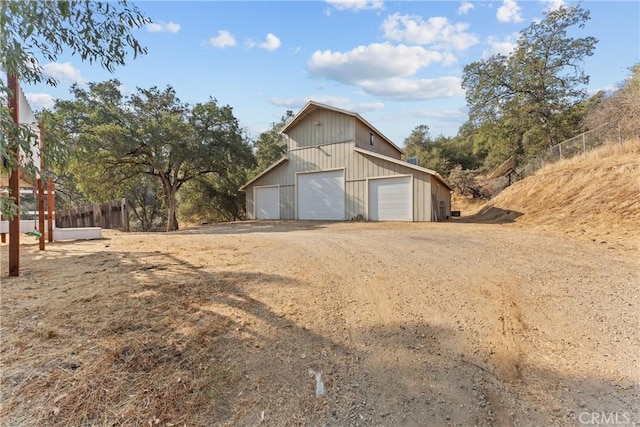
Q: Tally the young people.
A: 0